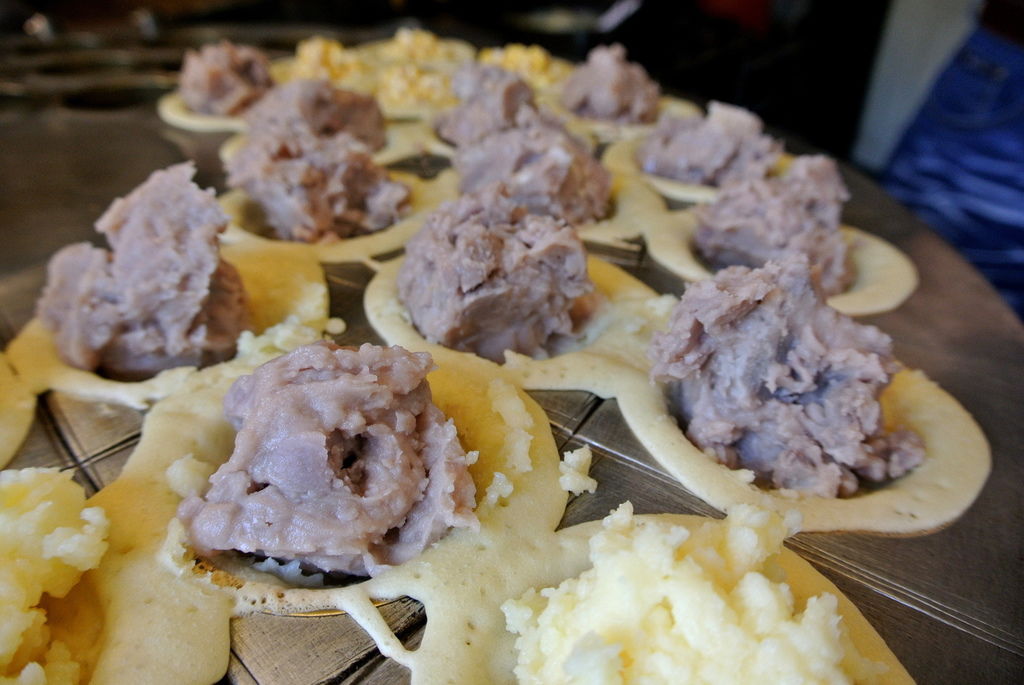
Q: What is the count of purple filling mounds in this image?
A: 12